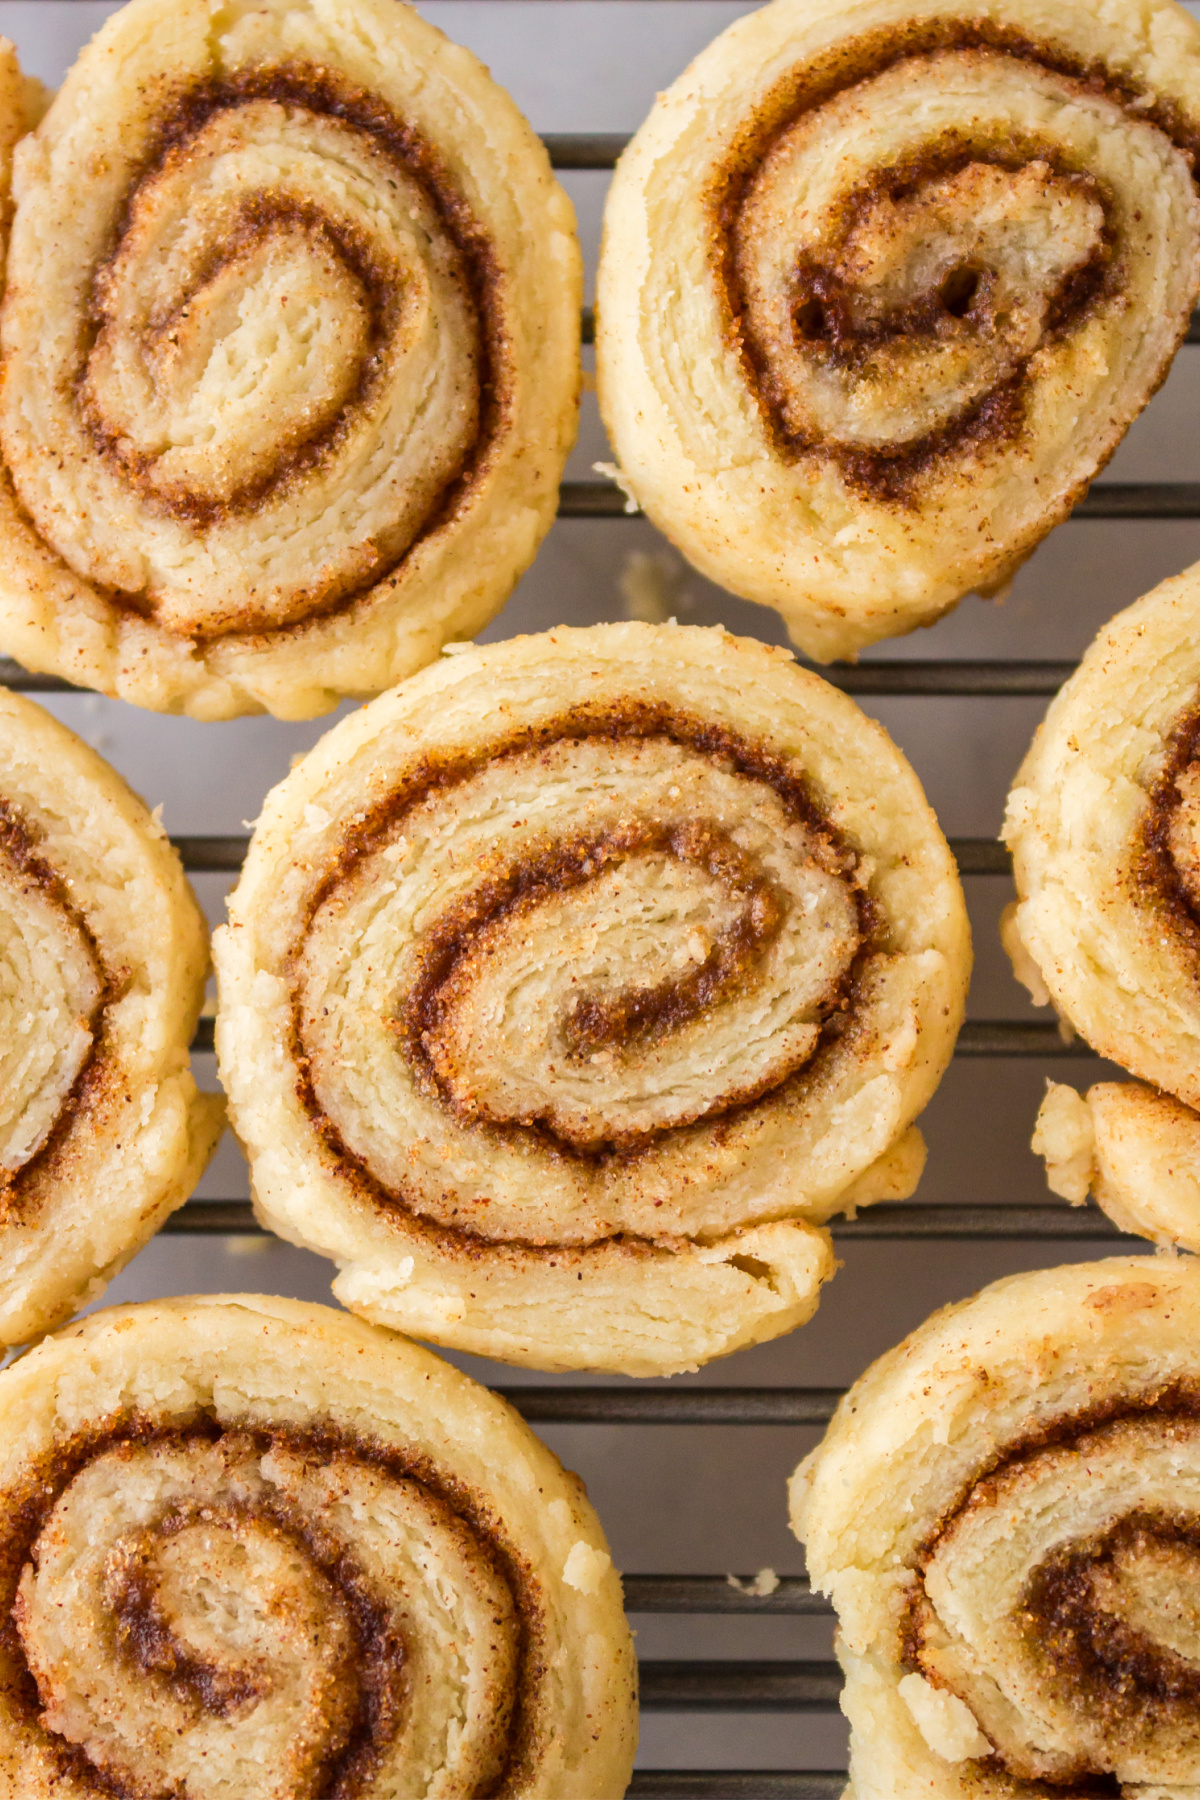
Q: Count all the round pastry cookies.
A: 7